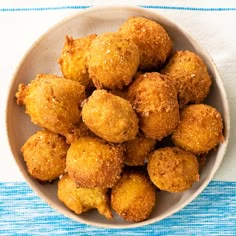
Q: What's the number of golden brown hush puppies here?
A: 14